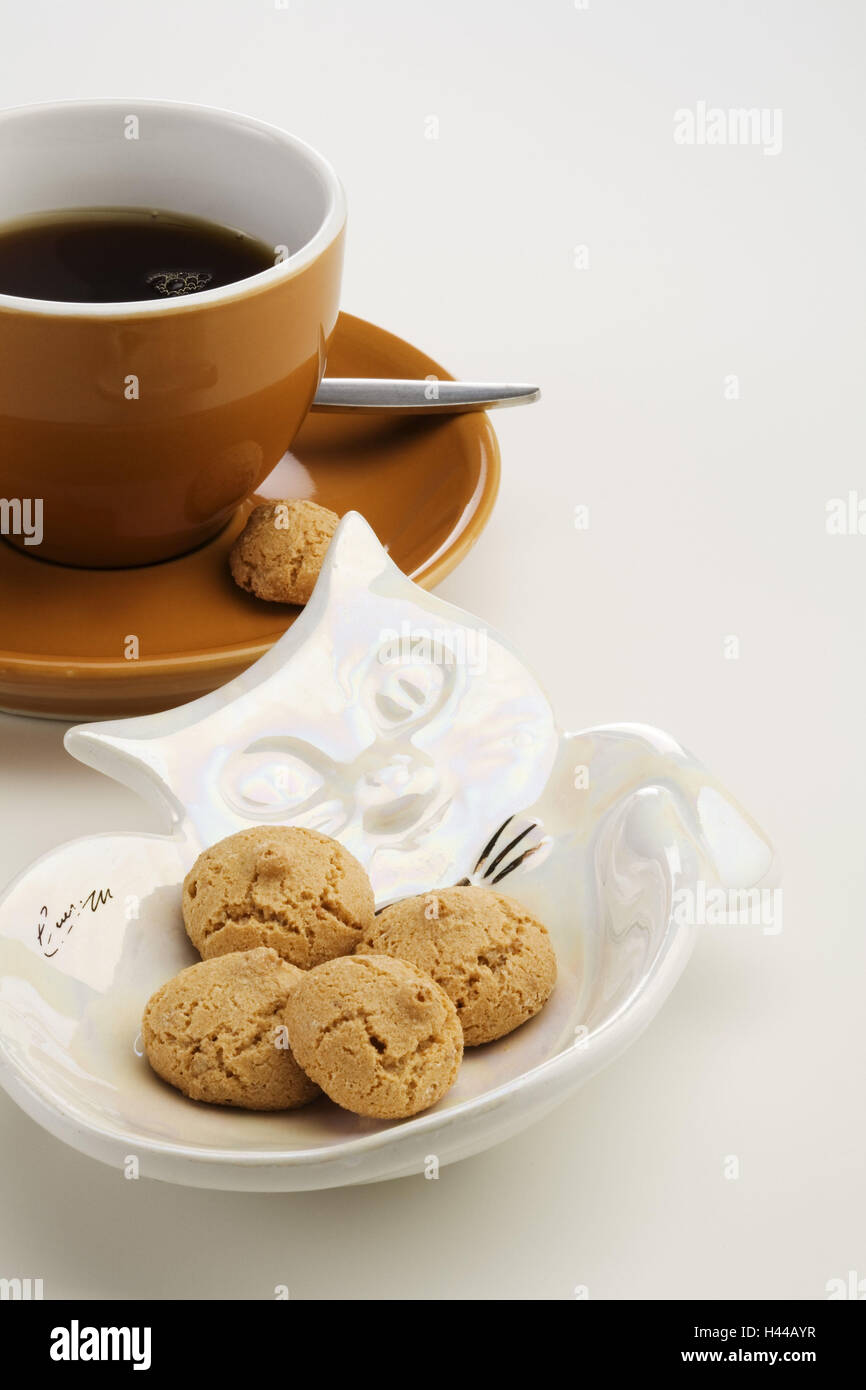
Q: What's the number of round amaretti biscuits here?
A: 5